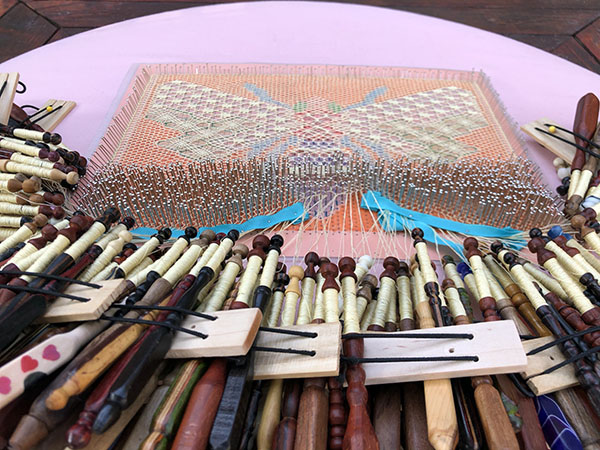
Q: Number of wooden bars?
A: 8